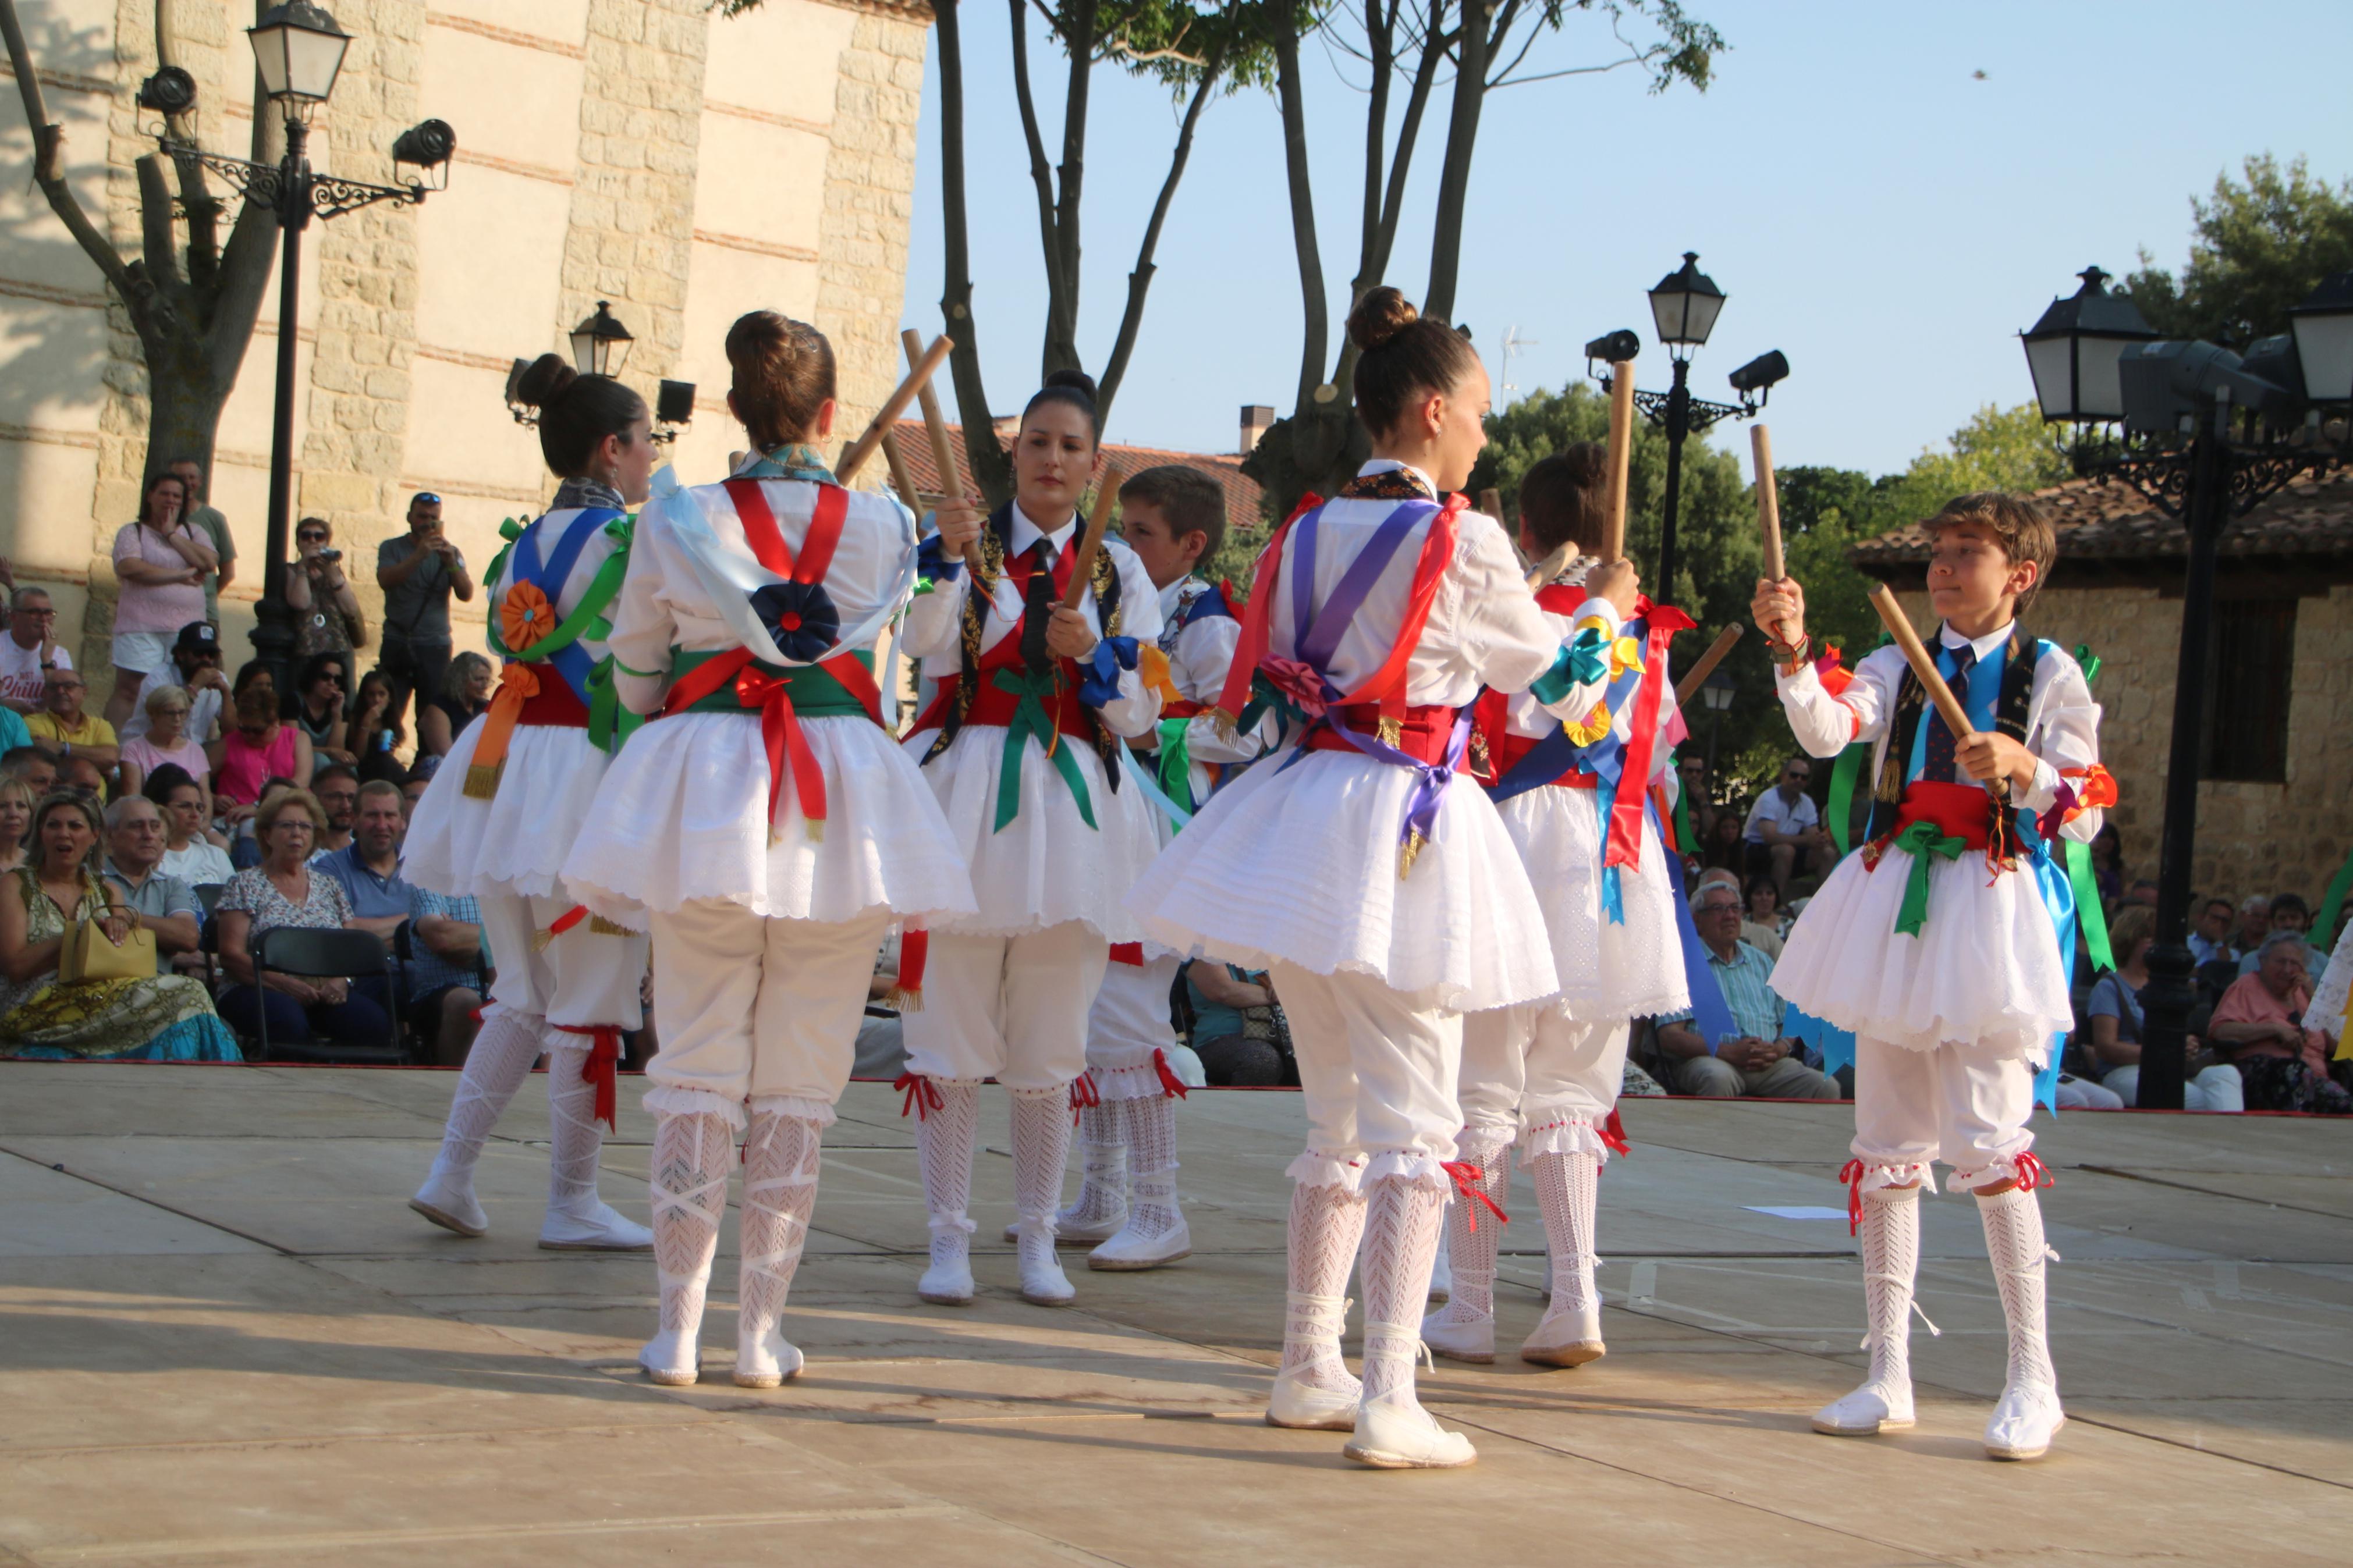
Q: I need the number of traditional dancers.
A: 7